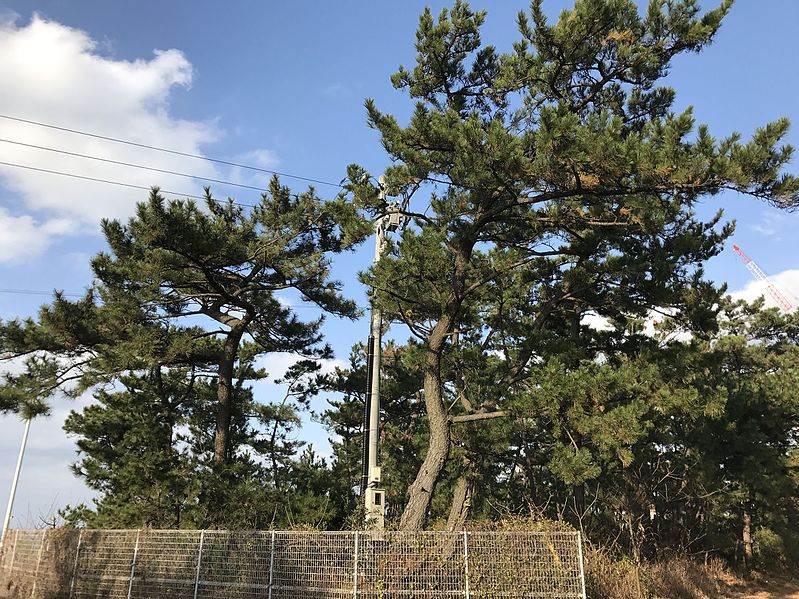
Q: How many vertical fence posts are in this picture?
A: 9